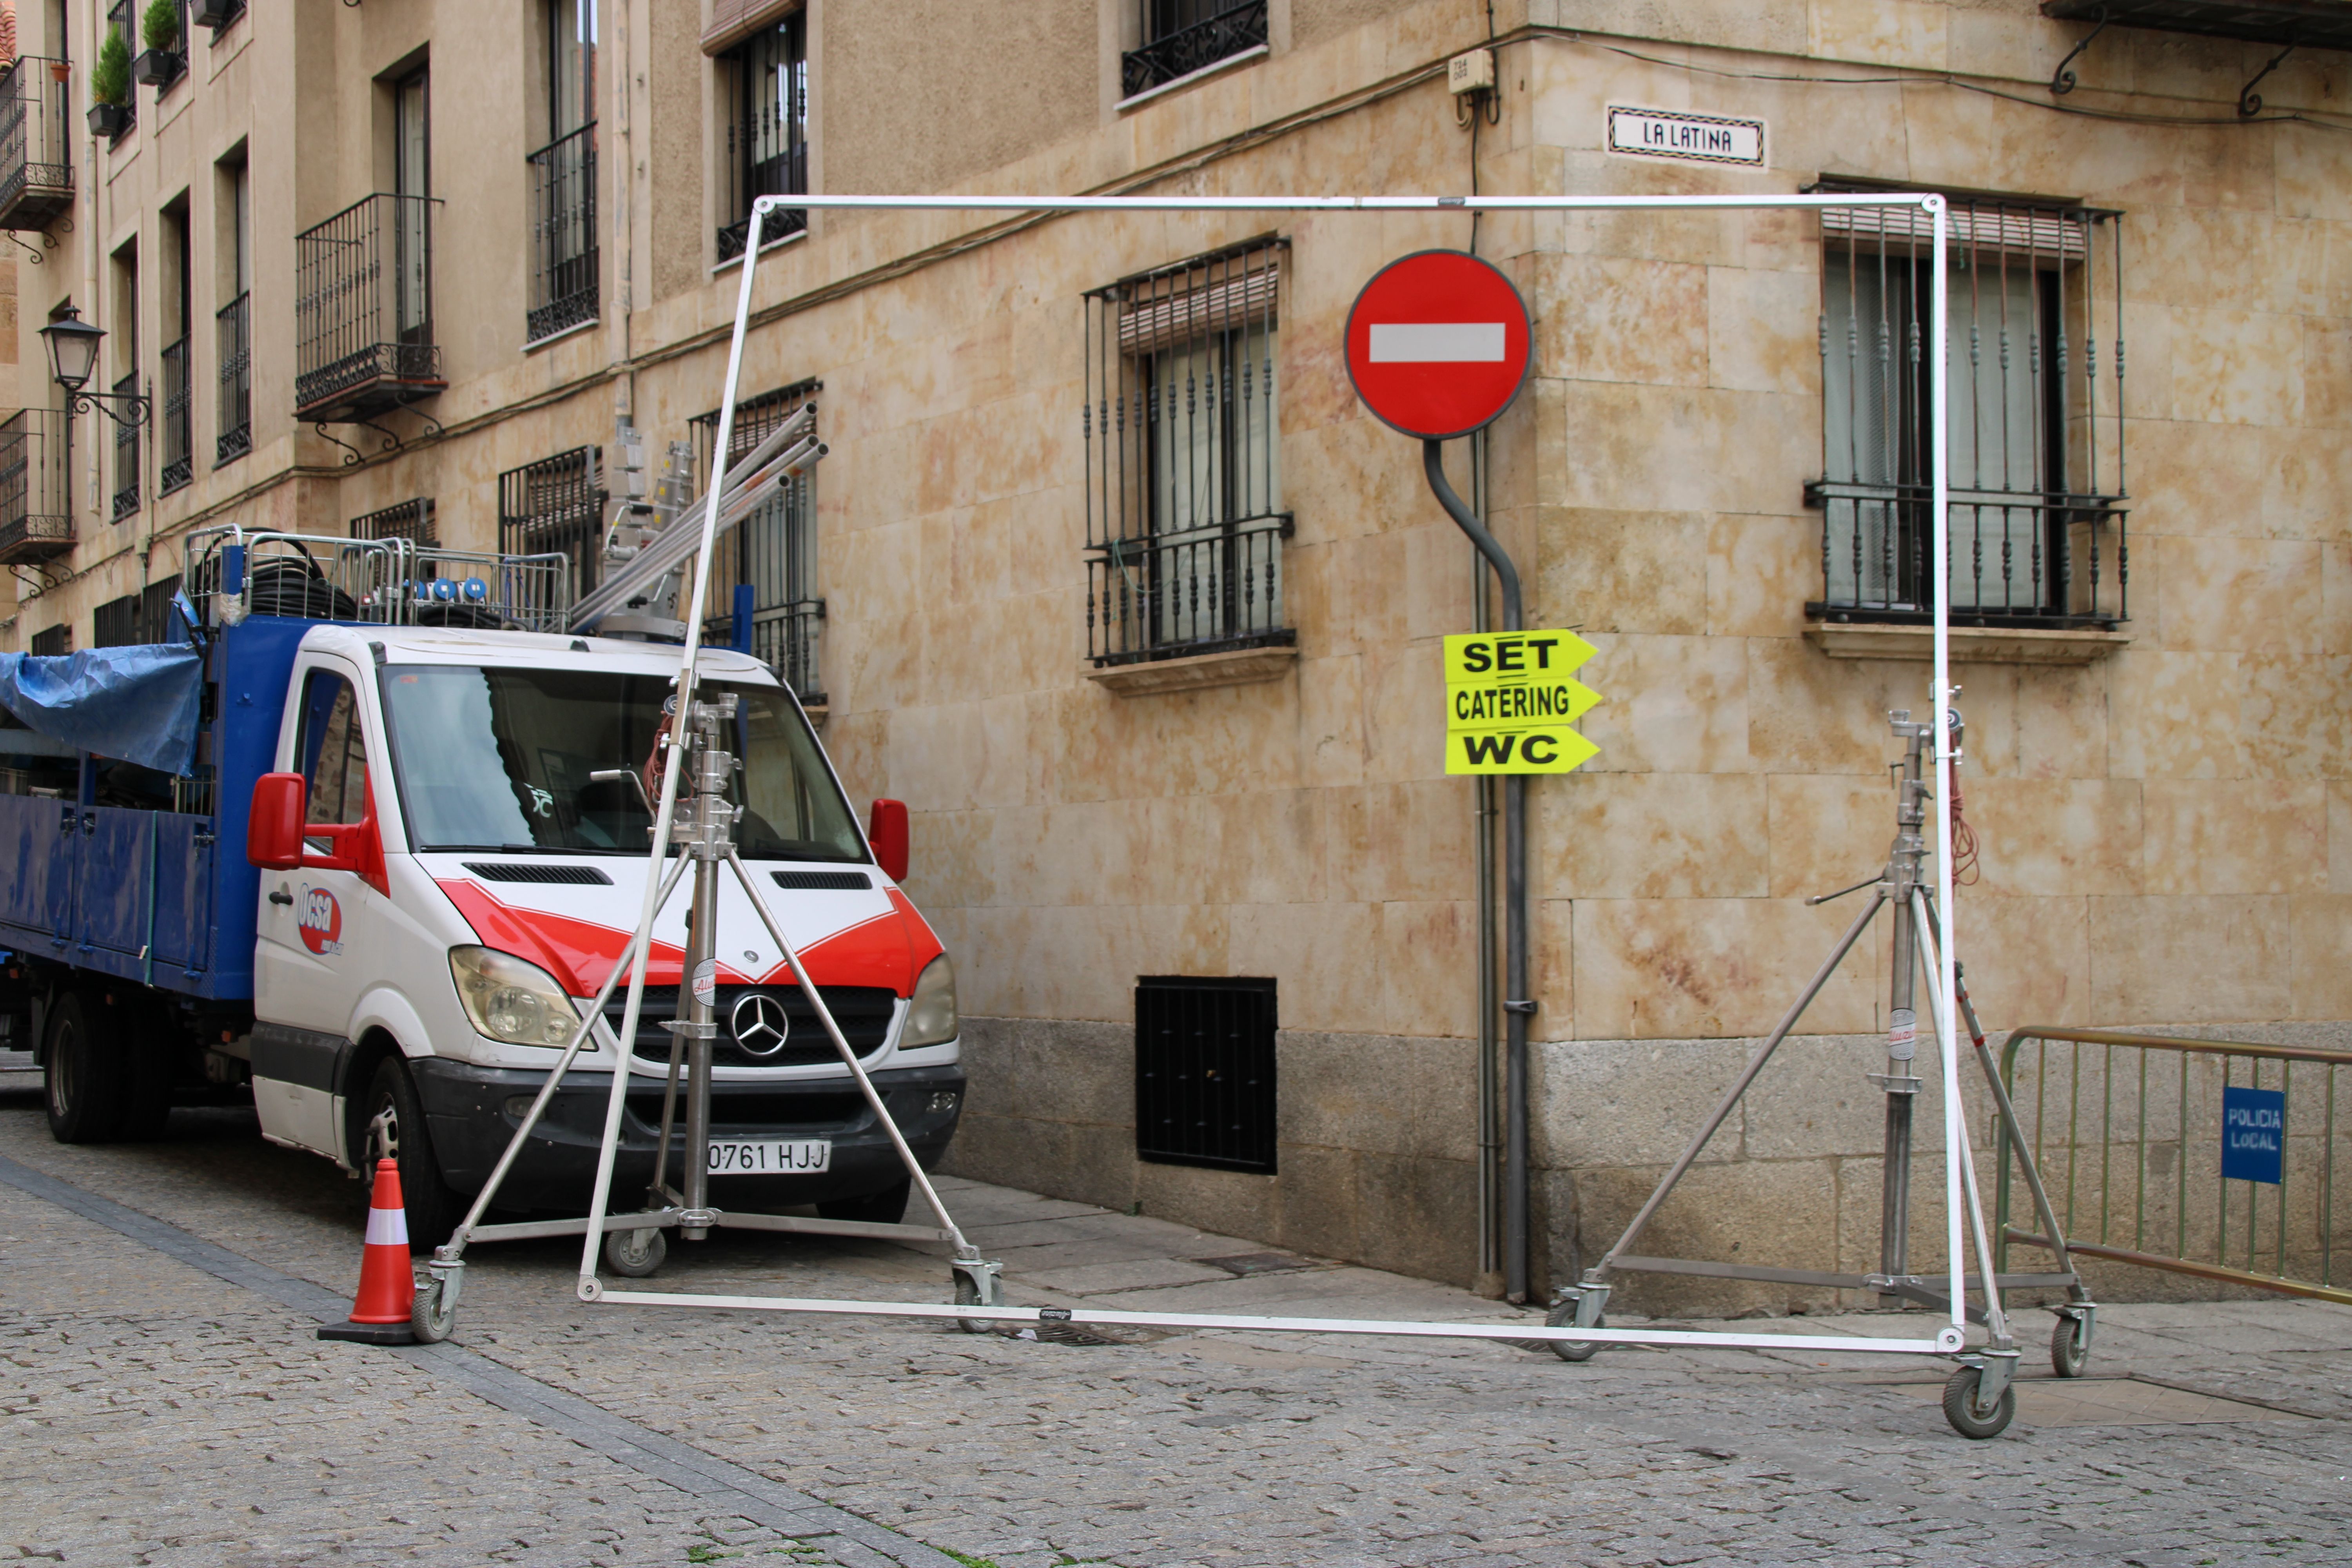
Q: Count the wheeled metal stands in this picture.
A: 2